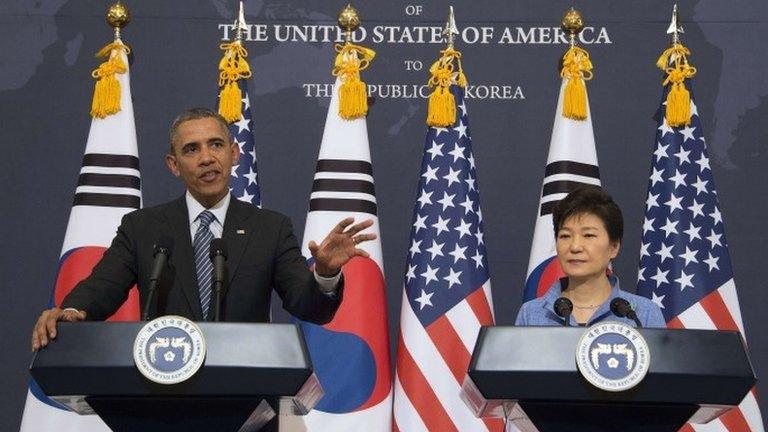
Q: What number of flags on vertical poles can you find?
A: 6